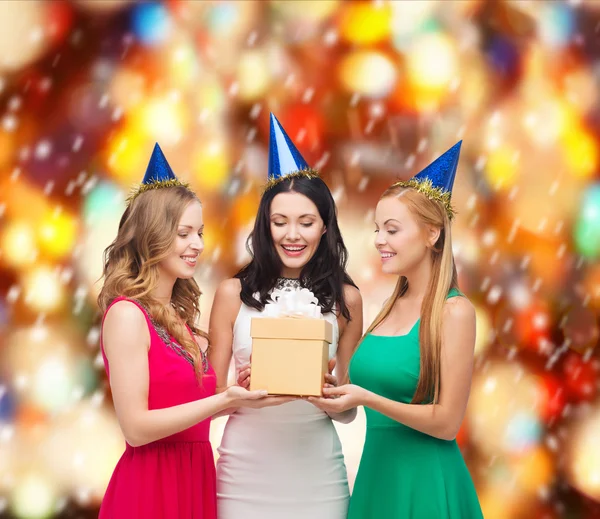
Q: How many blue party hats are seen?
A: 3